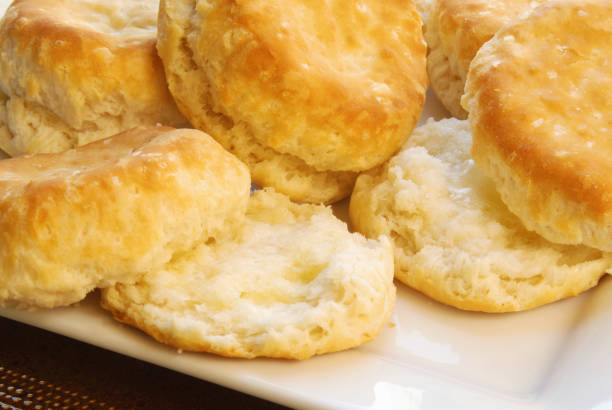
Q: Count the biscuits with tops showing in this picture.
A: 5